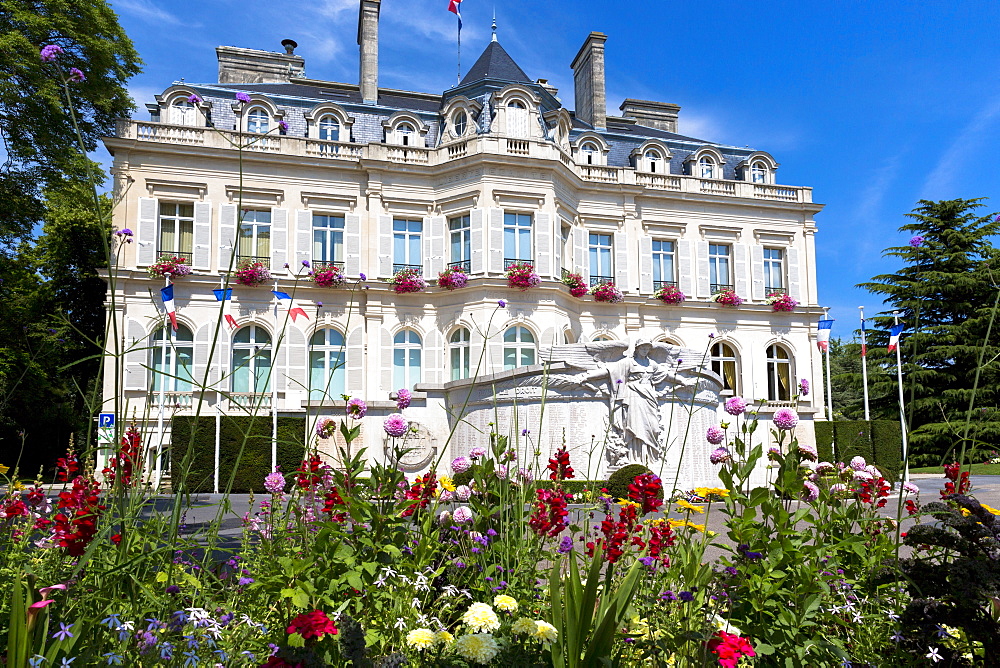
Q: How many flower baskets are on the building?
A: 11